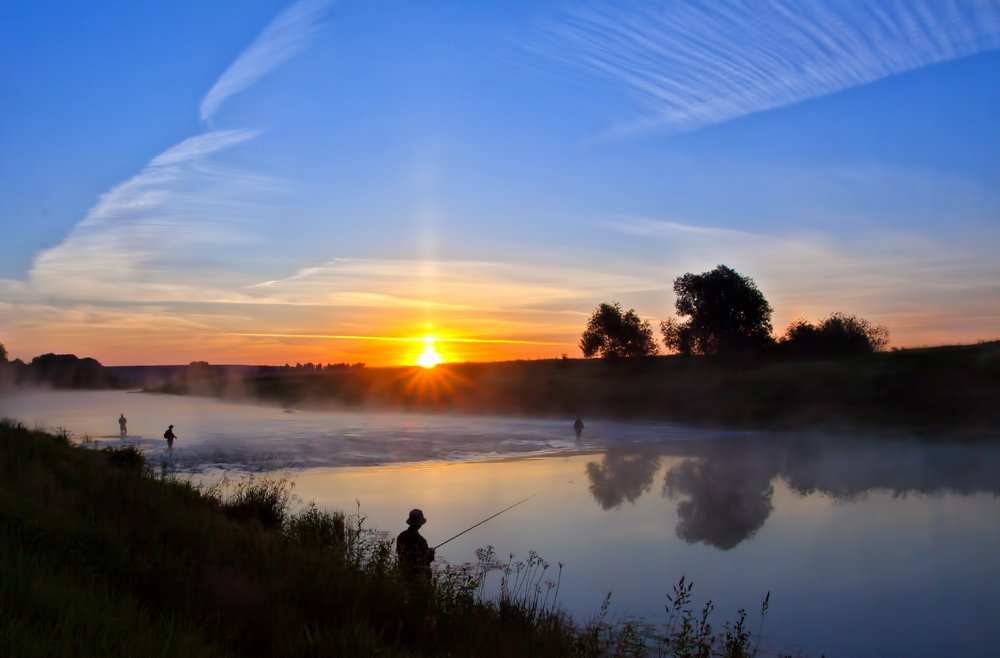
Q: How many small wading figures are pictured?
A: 3